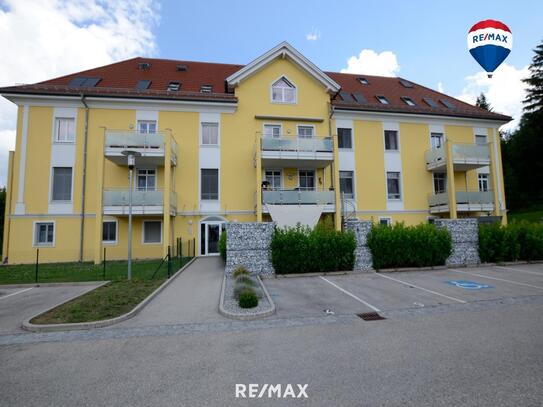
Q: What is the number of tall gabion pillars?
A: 3